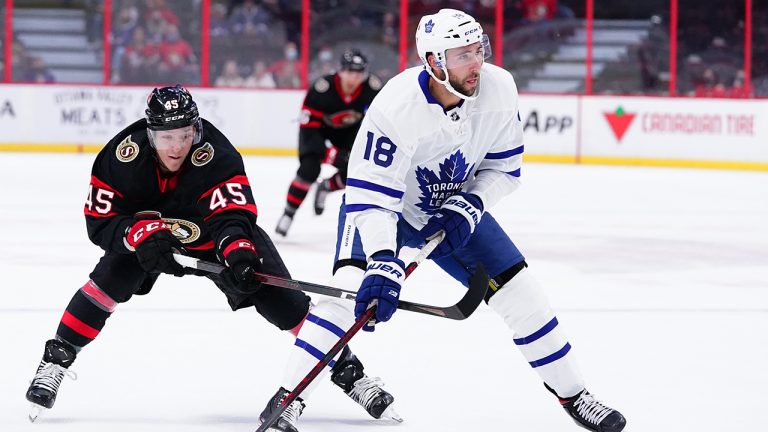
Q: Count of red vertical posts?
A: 9